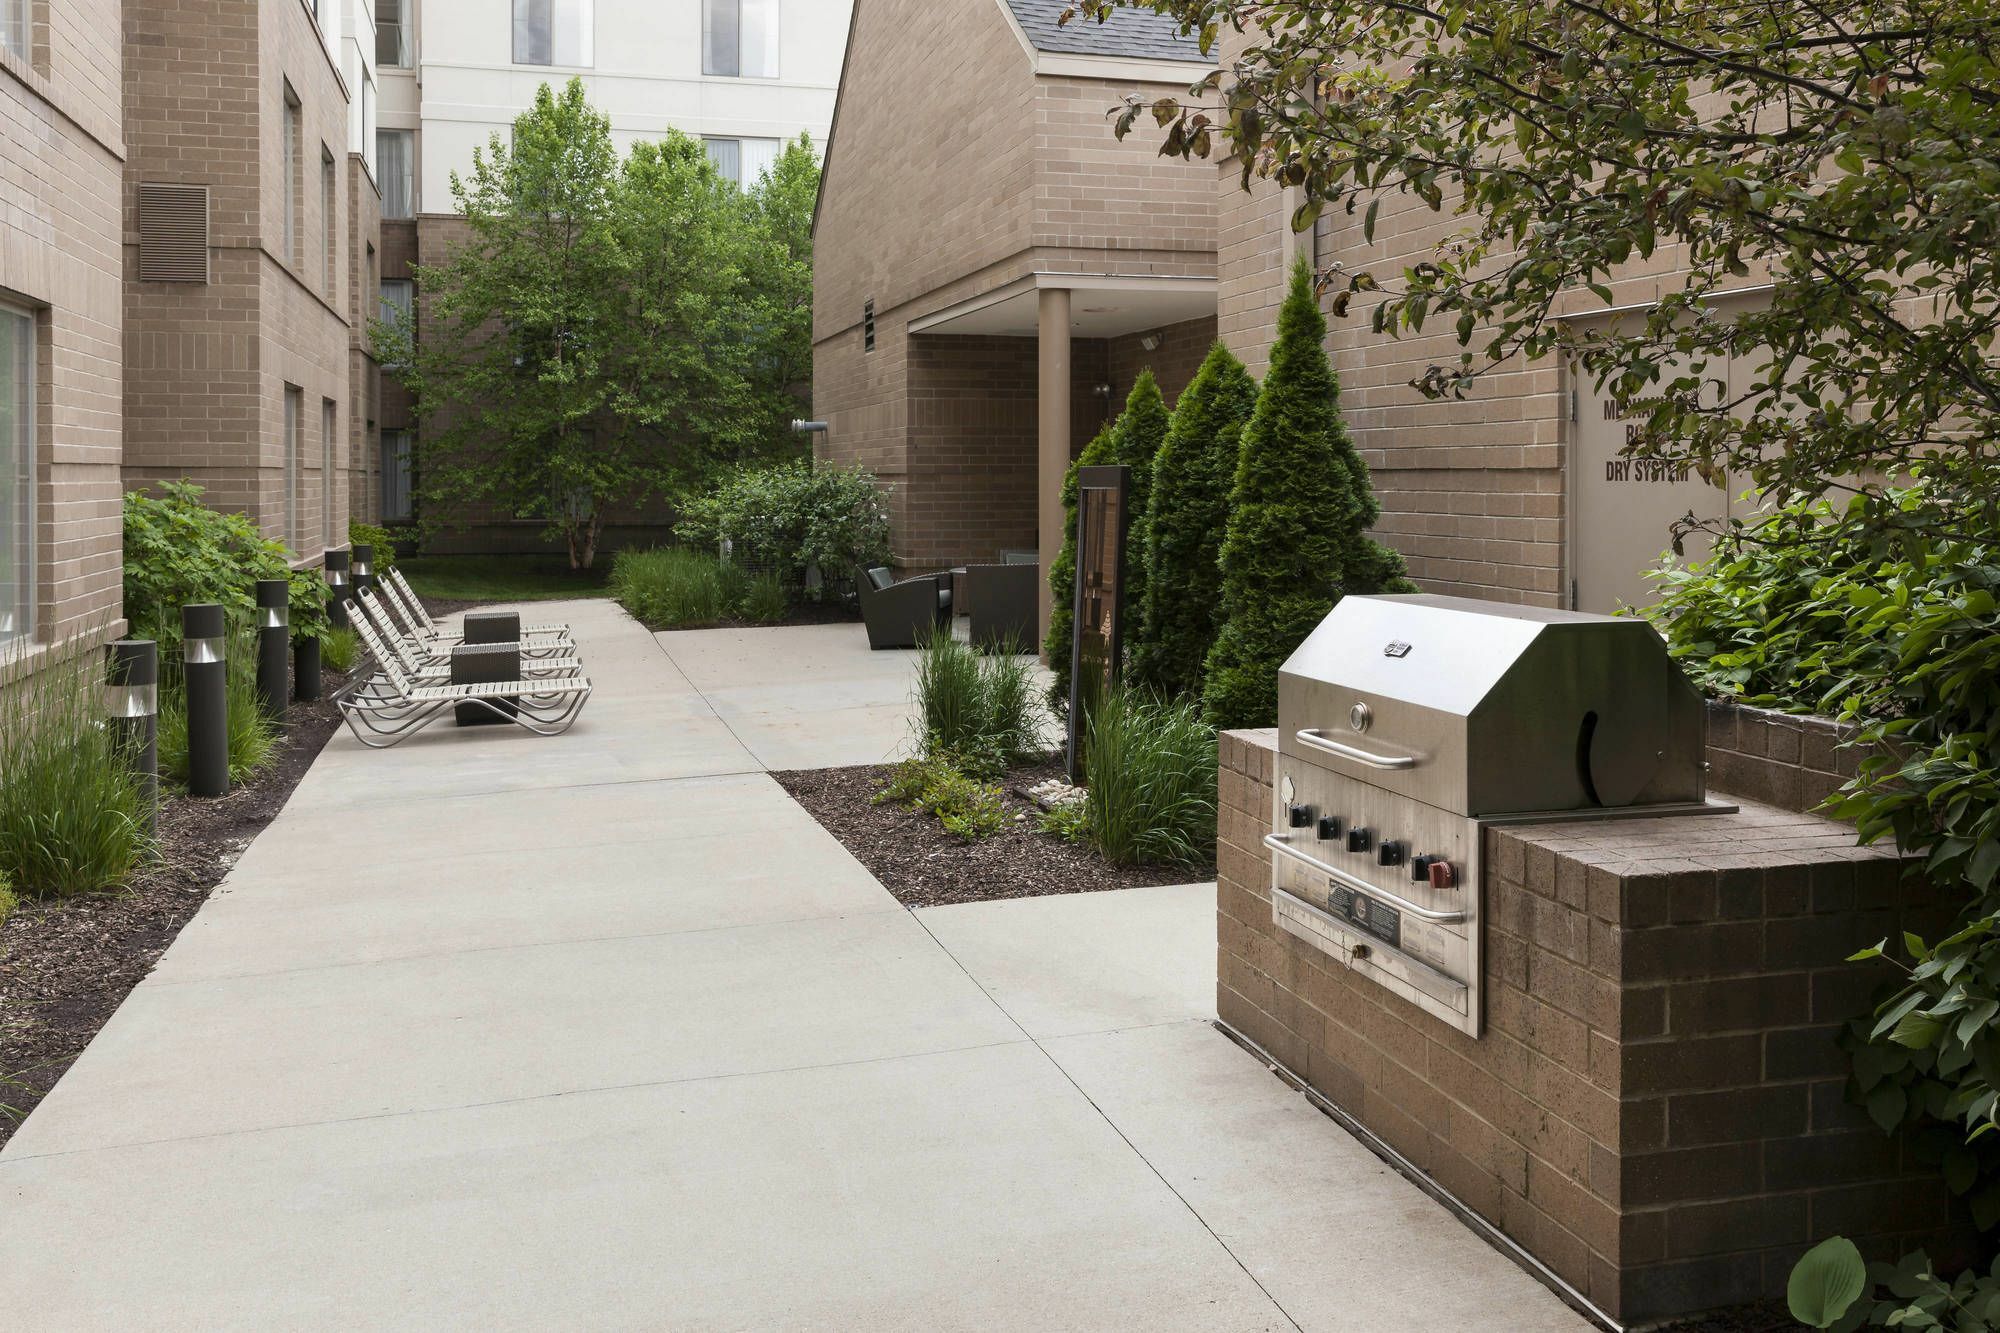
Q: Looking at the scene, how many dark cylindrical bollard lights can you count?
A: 6